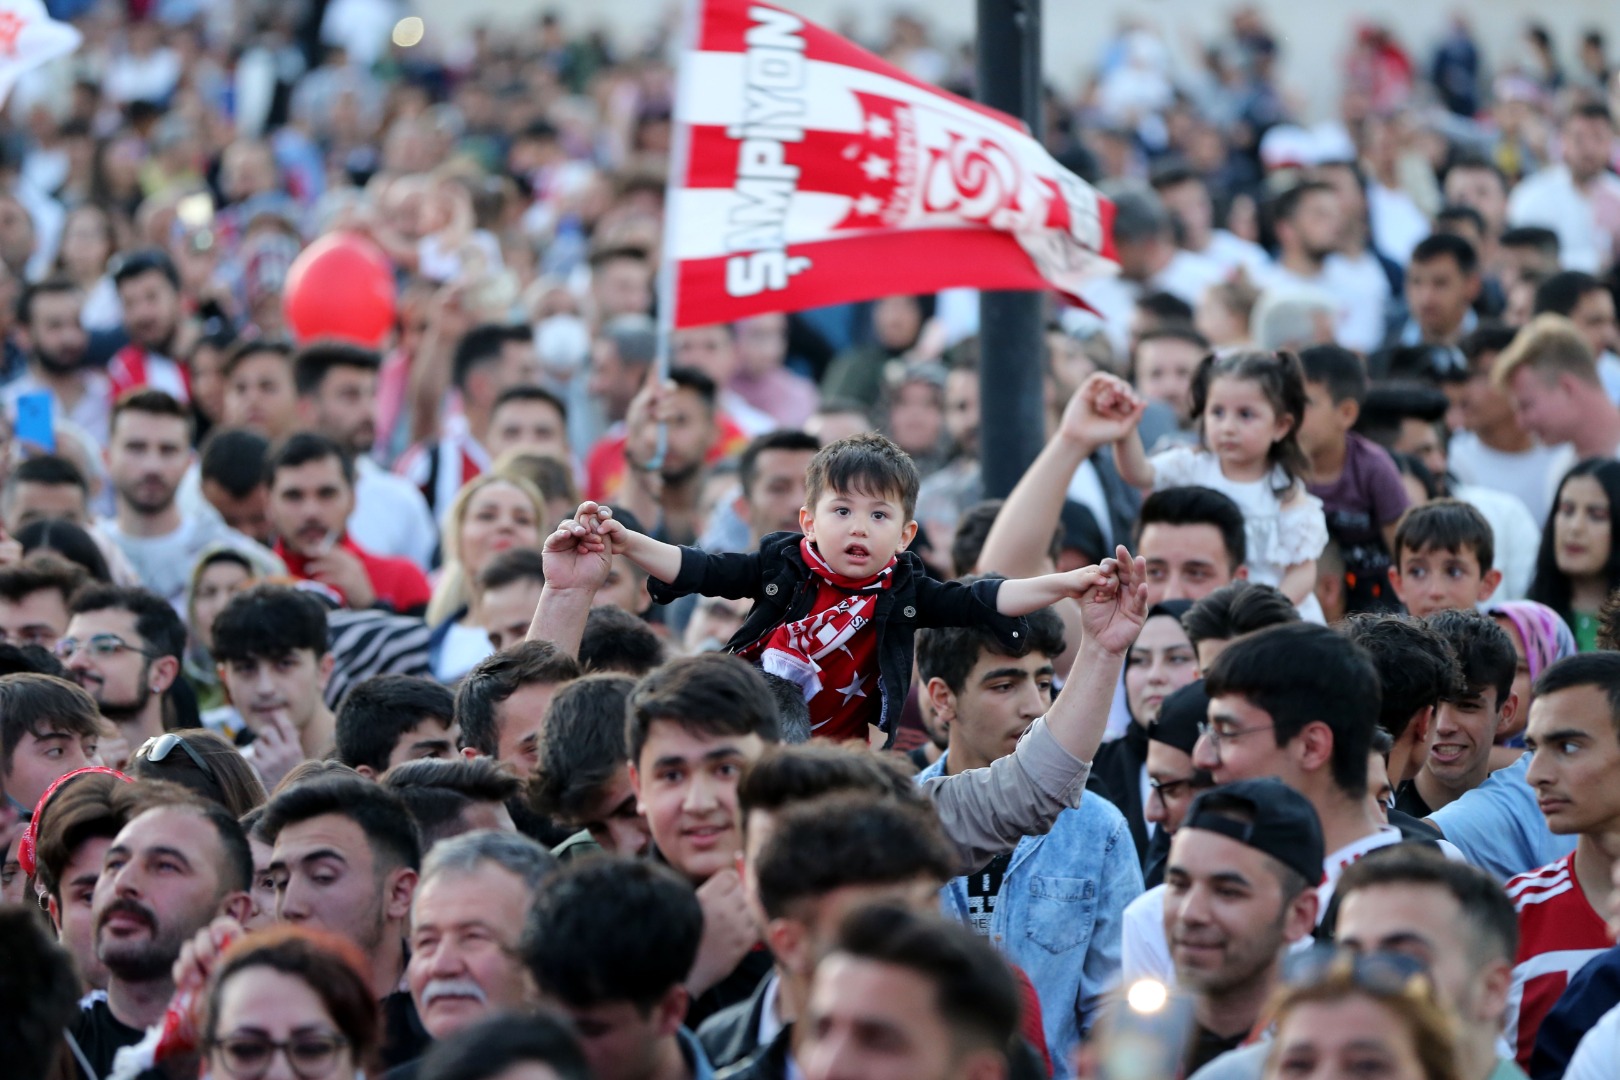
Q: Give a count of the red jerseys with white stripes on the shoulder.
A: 1